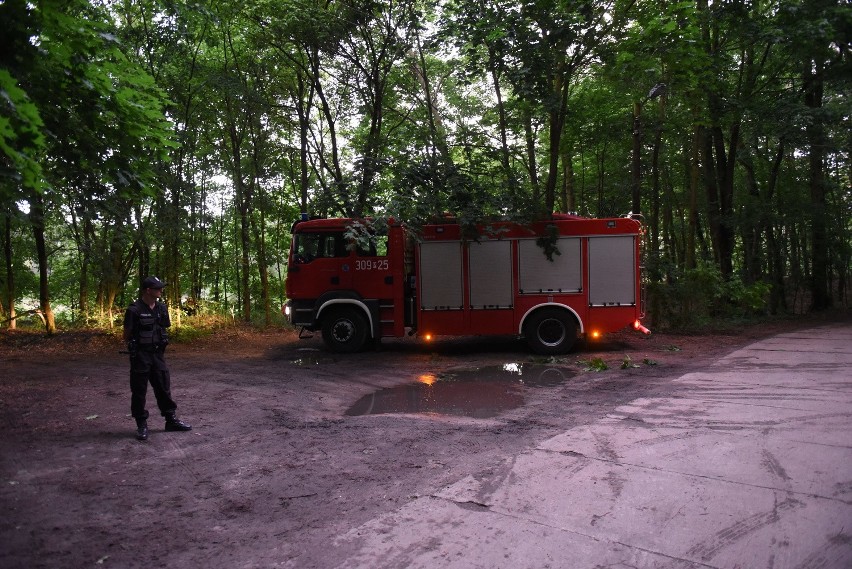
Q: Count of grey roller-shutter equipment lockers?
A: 4